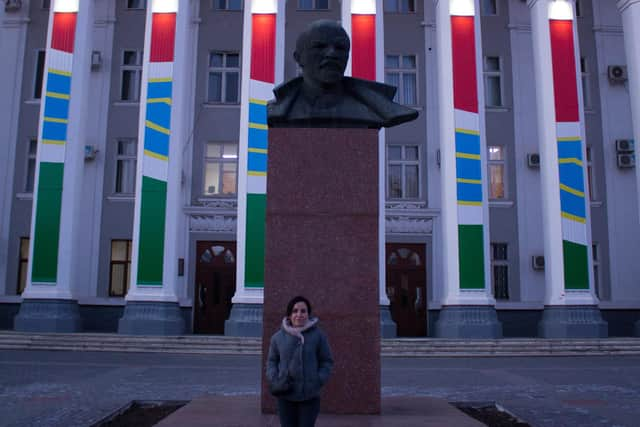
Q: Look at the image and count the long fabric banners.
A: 6